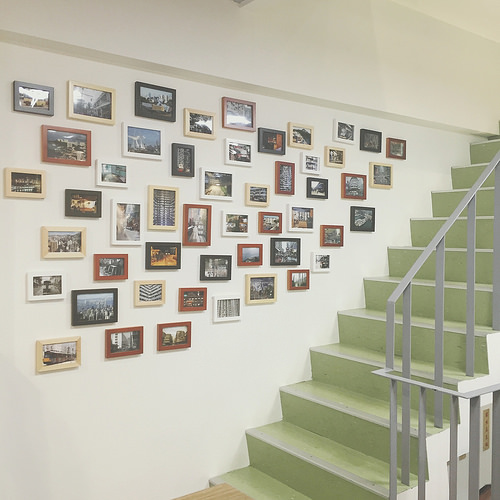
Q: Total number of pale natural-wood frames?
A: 12